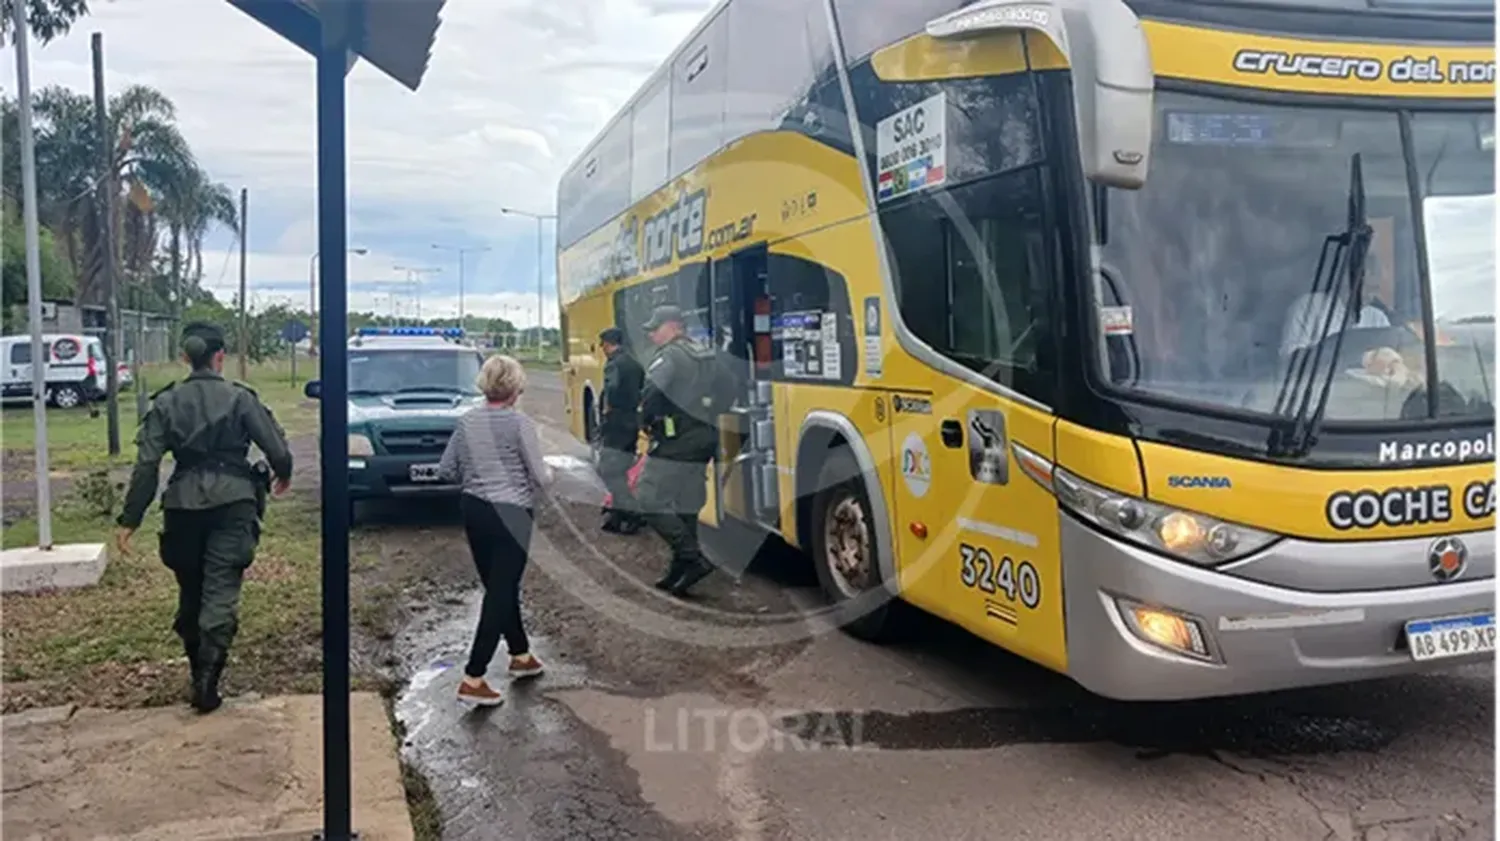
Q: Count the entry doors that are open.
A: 1